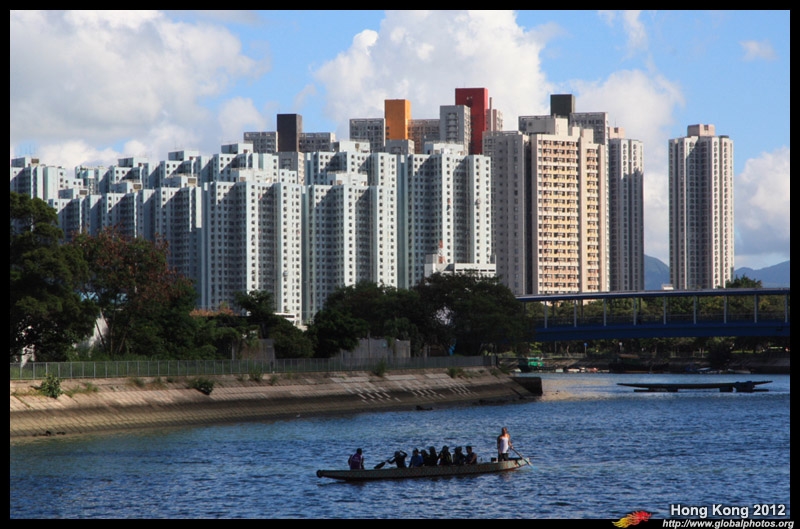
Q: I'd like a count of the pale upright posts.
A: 9